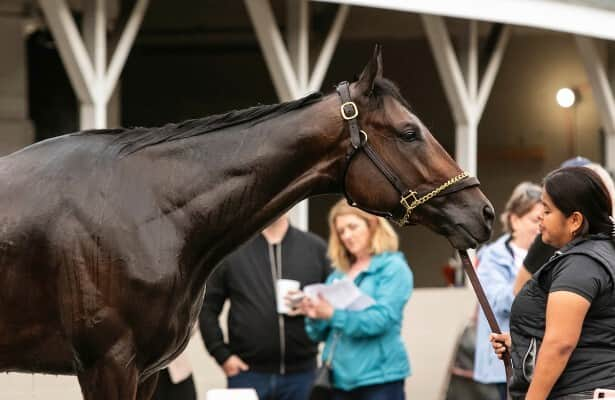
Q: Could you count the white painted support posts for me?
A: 4